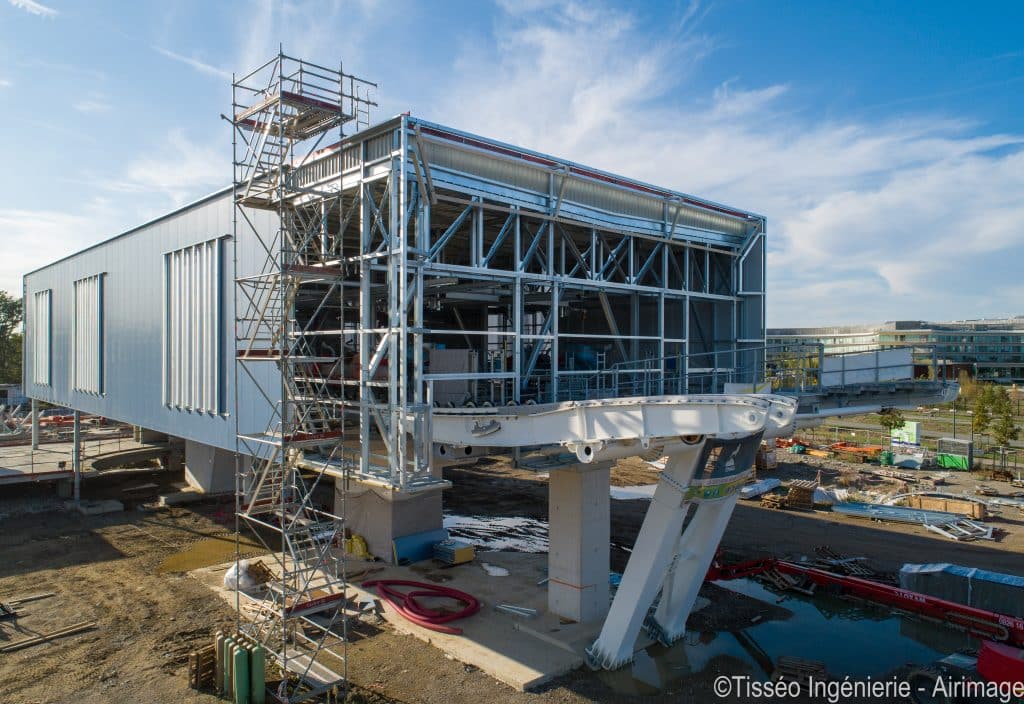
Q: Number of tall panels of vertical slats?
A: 3